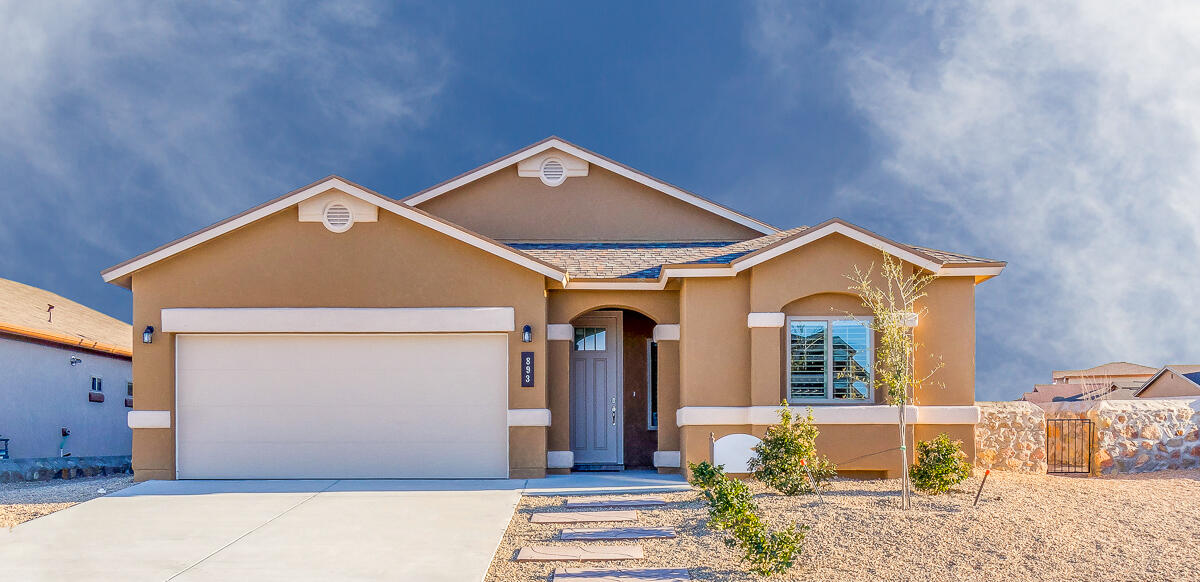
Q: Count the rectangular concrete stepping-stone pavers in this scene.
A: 5